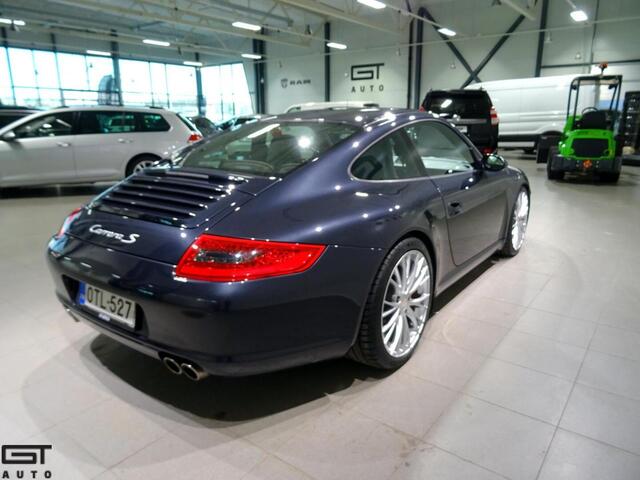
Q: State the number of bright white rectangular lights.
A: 10